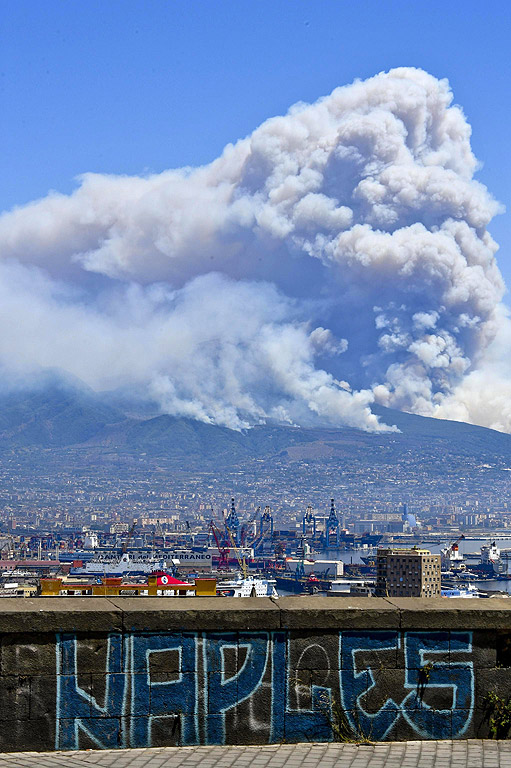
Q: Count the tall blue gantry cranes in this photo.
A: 4